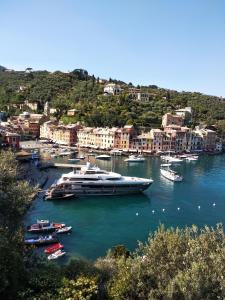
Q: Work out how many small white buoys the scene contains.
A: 6